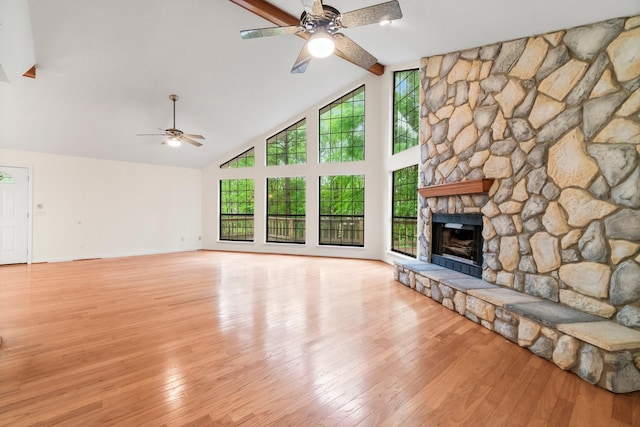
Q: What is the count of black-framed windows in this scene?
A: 8